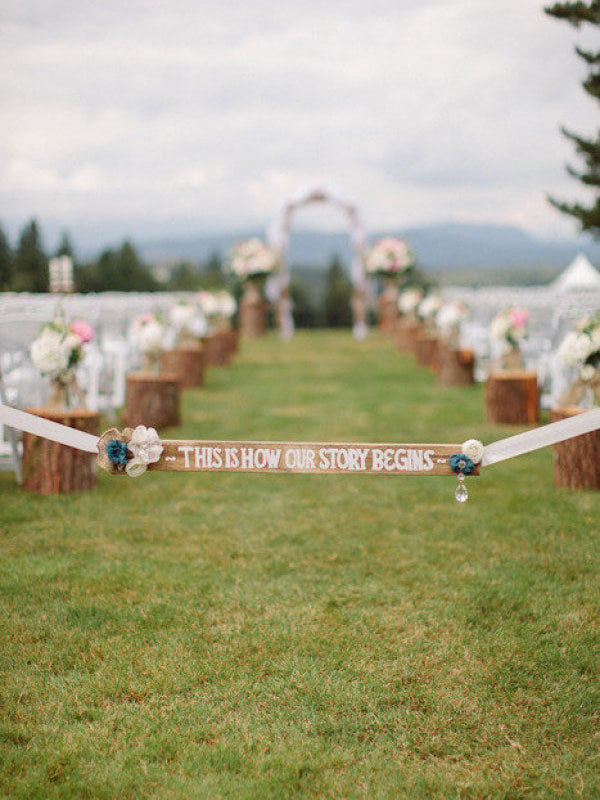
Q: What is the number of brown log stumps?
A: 12